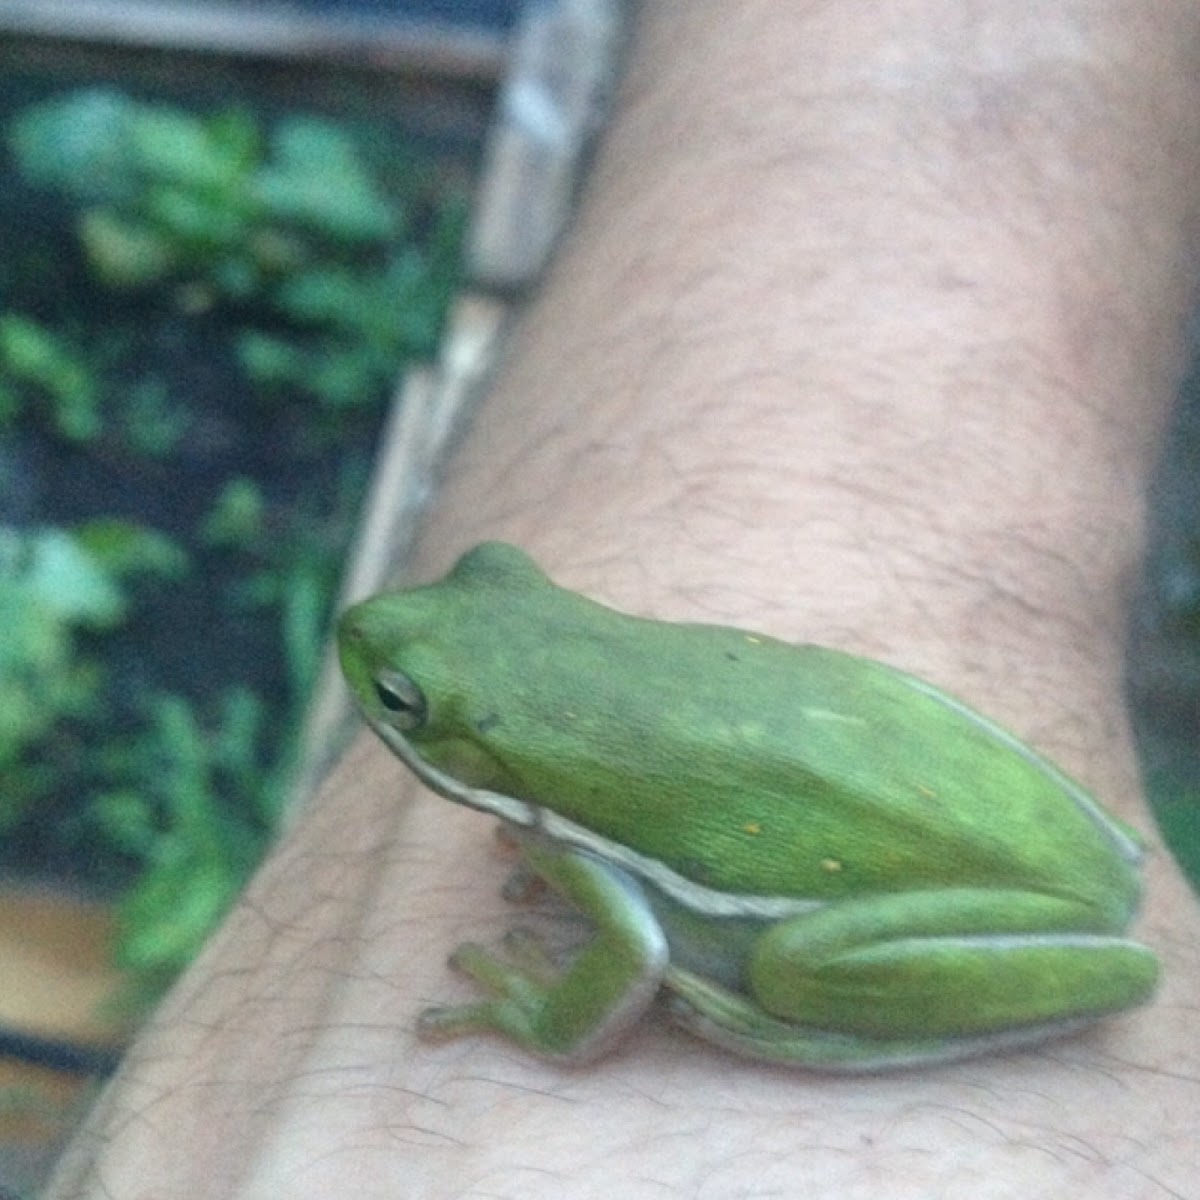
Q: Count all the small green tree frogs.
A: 1